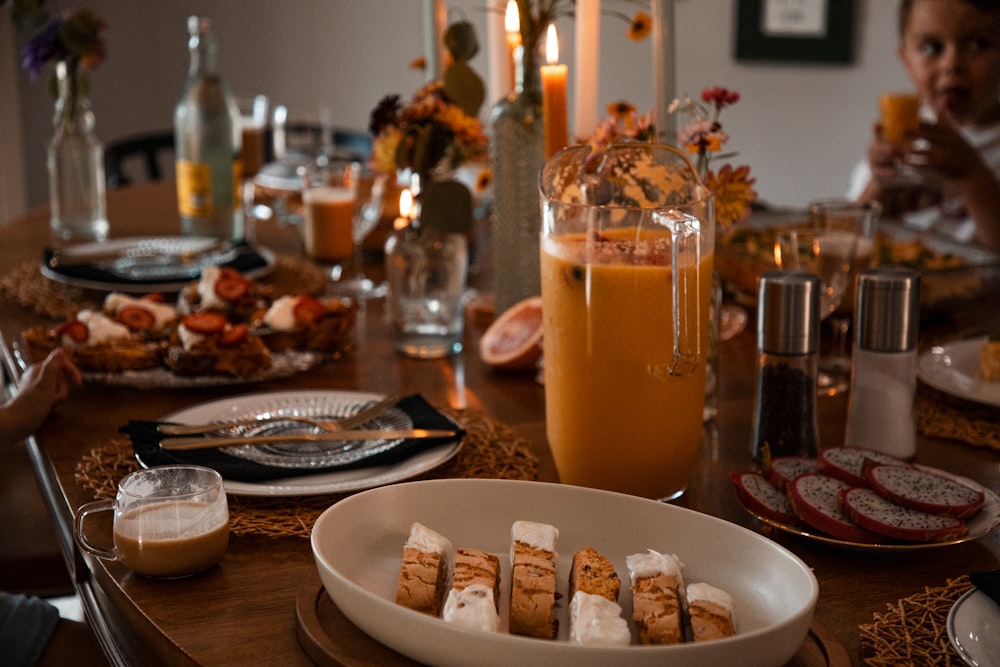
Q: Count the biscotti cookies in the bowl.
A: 6